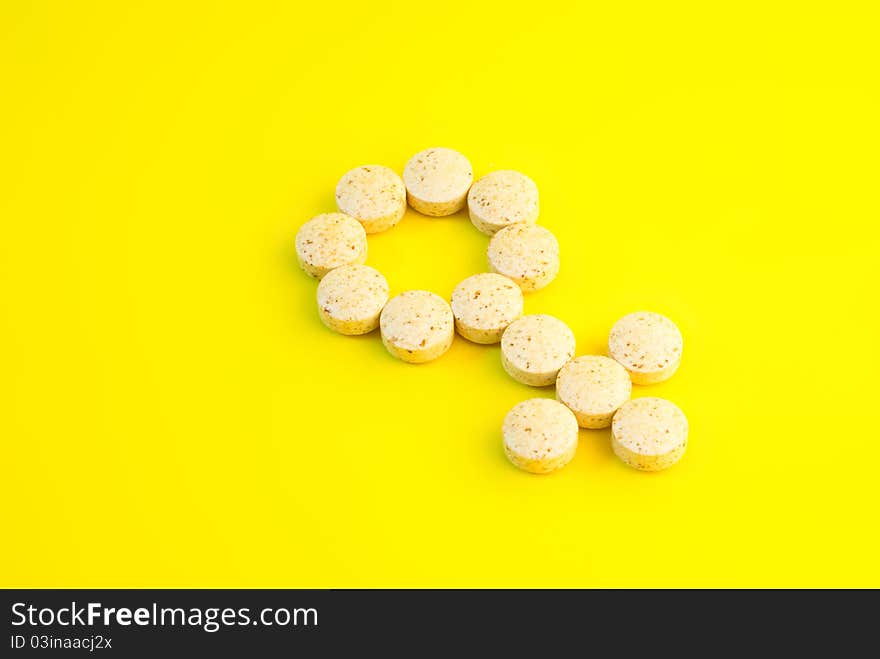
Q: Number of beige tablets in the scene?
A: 13